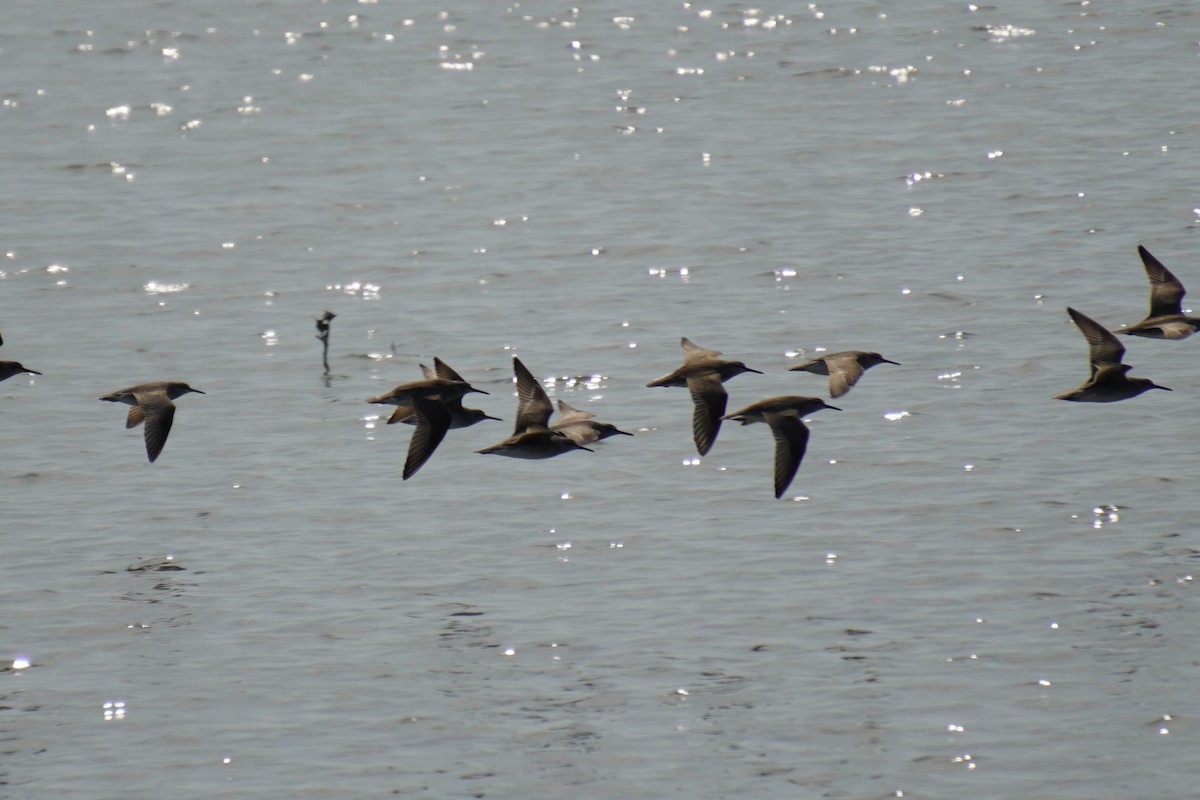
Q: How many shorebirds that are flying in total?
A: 11